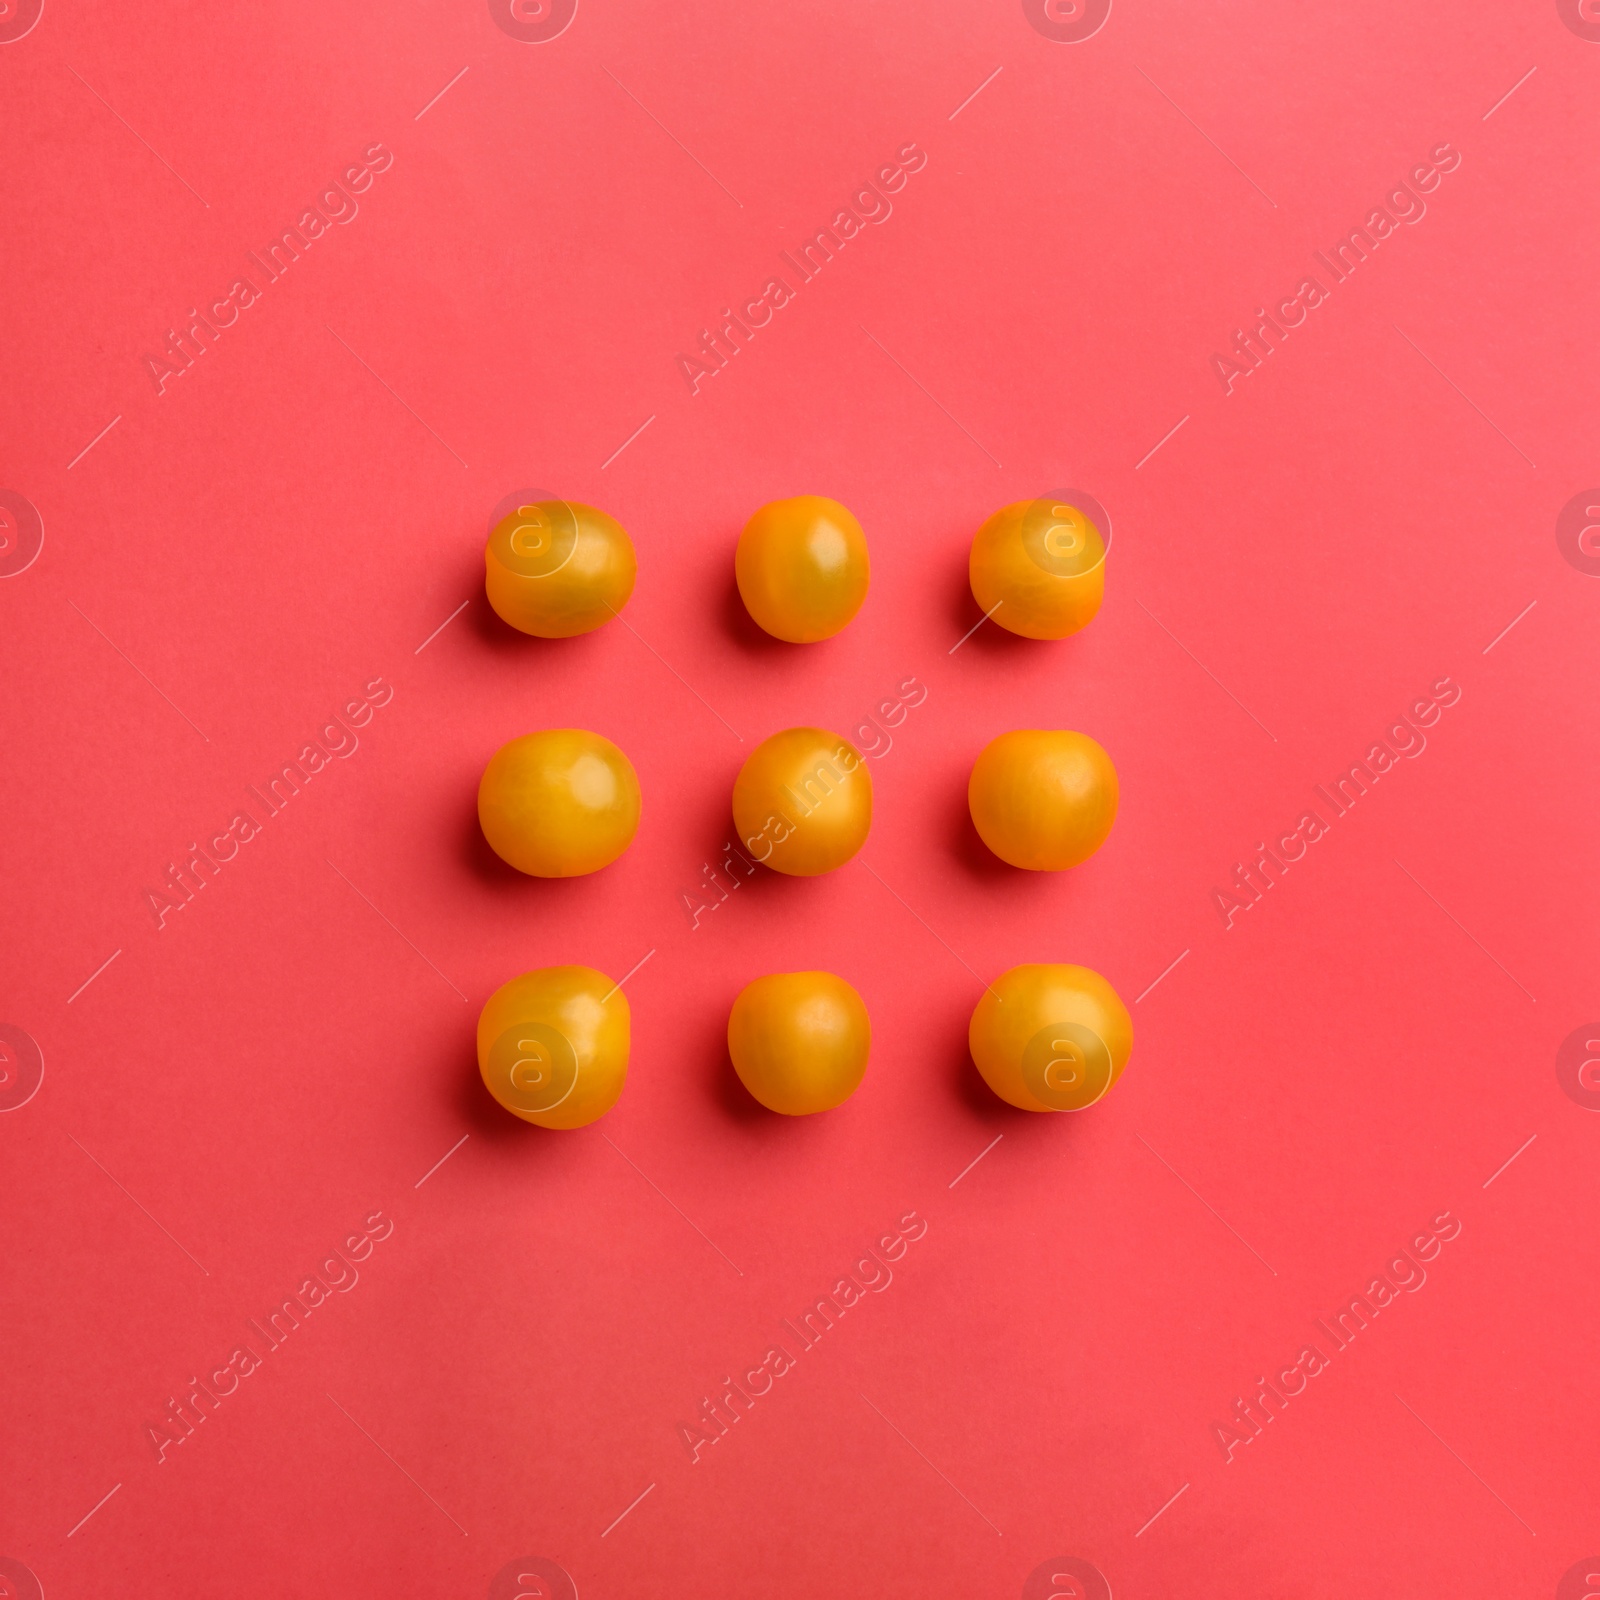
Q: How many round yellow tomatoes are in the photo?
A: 9